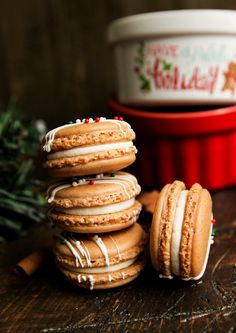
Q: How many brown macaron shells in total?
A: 8